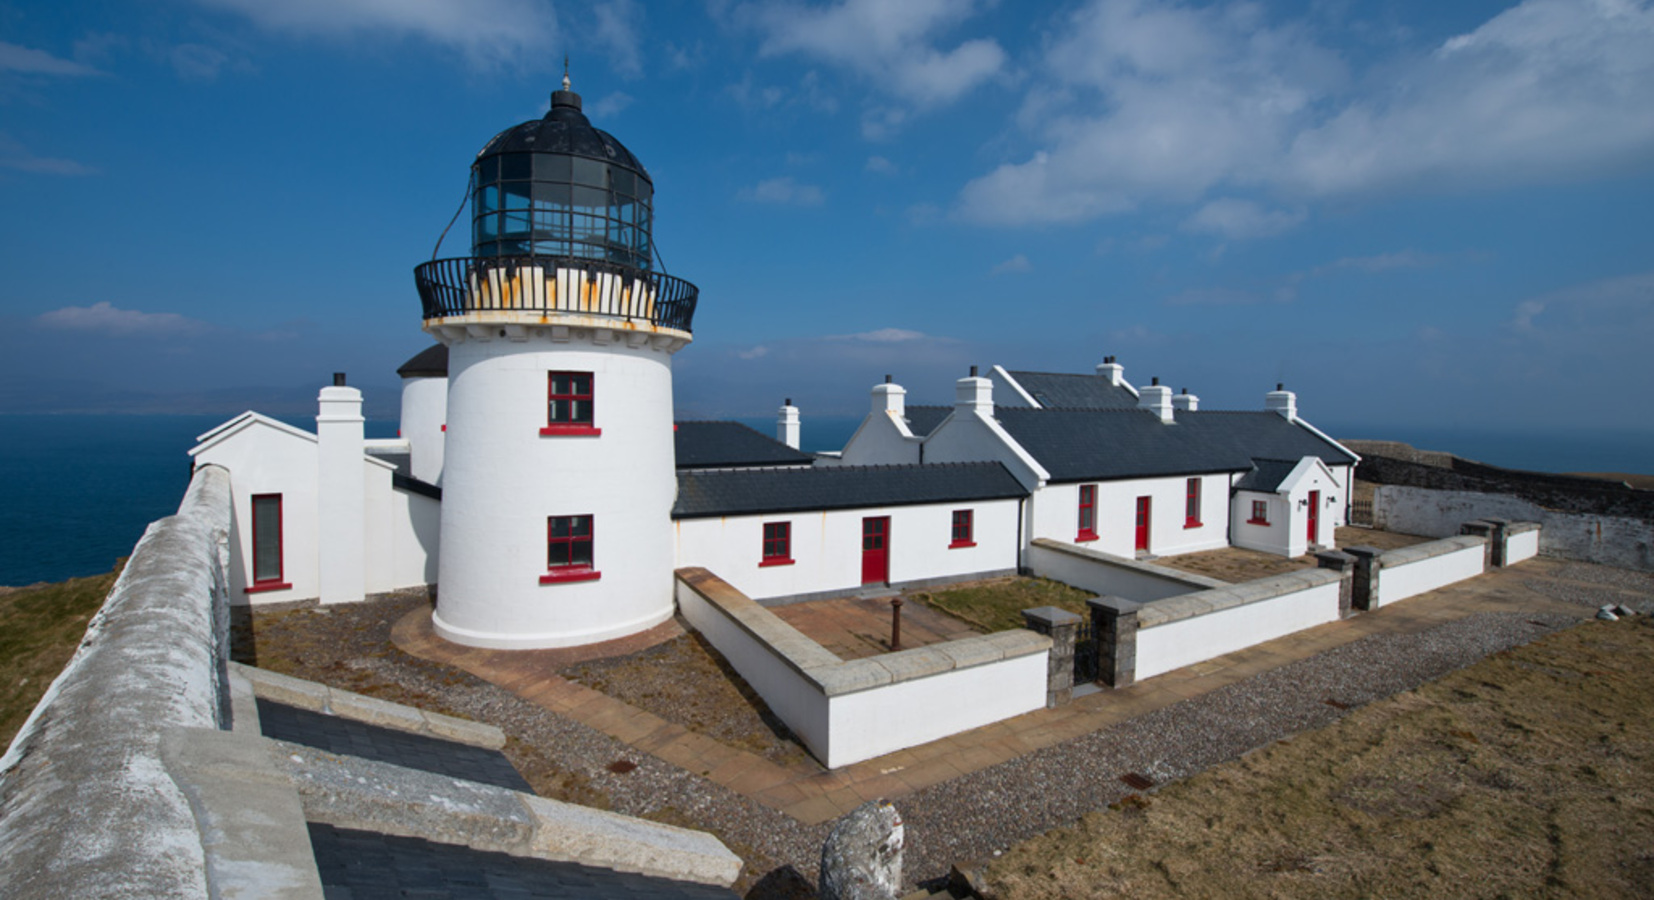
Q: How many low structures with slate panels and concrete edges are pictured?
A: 2